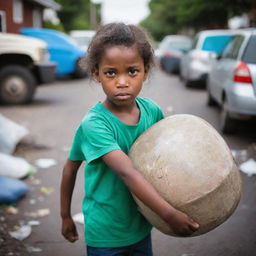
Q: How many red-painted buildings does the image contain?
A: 1